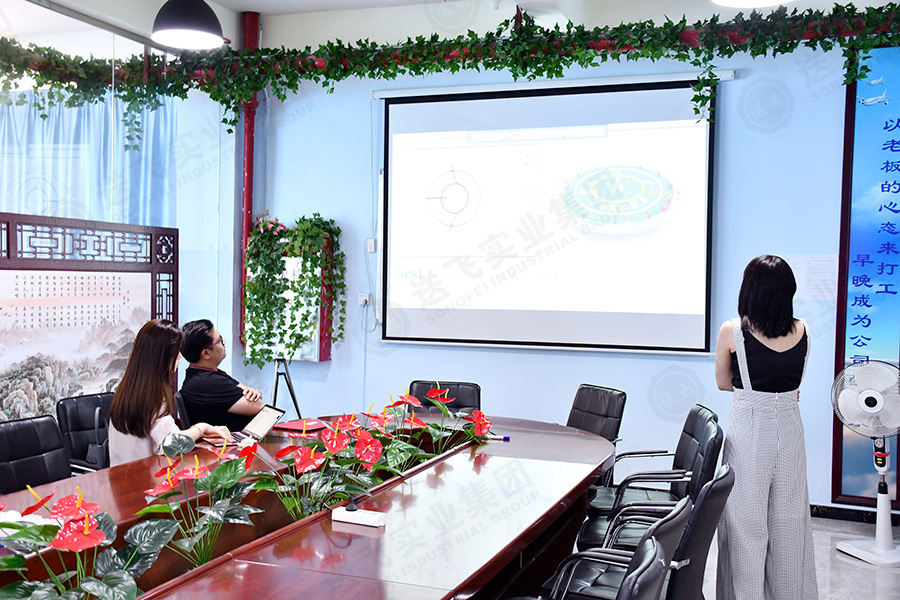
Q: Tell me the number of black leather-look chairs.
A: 10